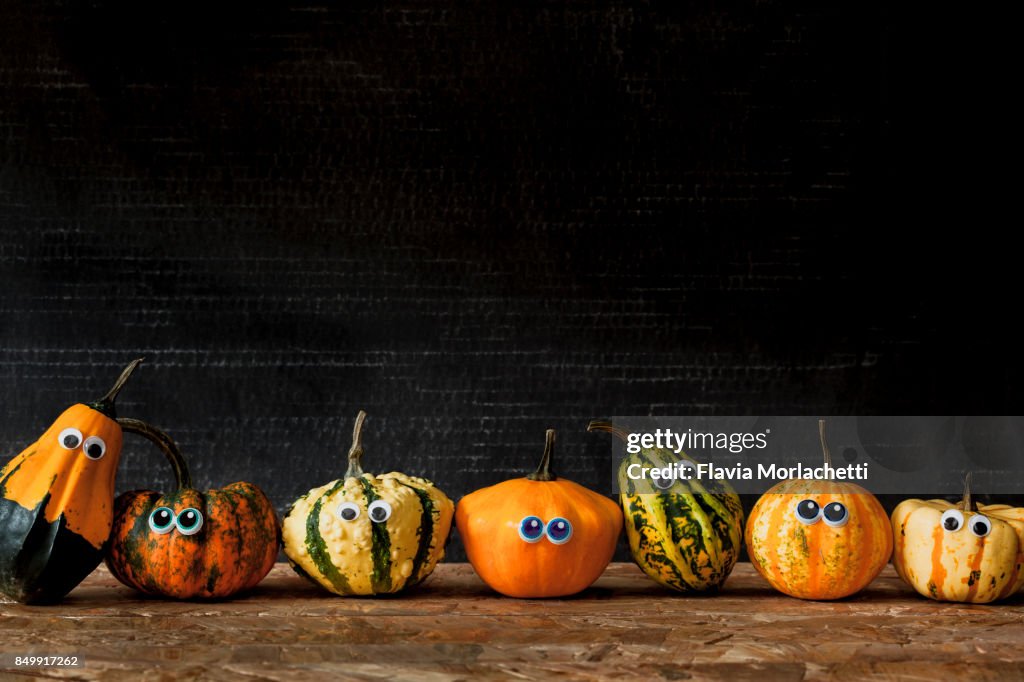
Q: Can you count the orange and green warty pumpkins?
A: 0